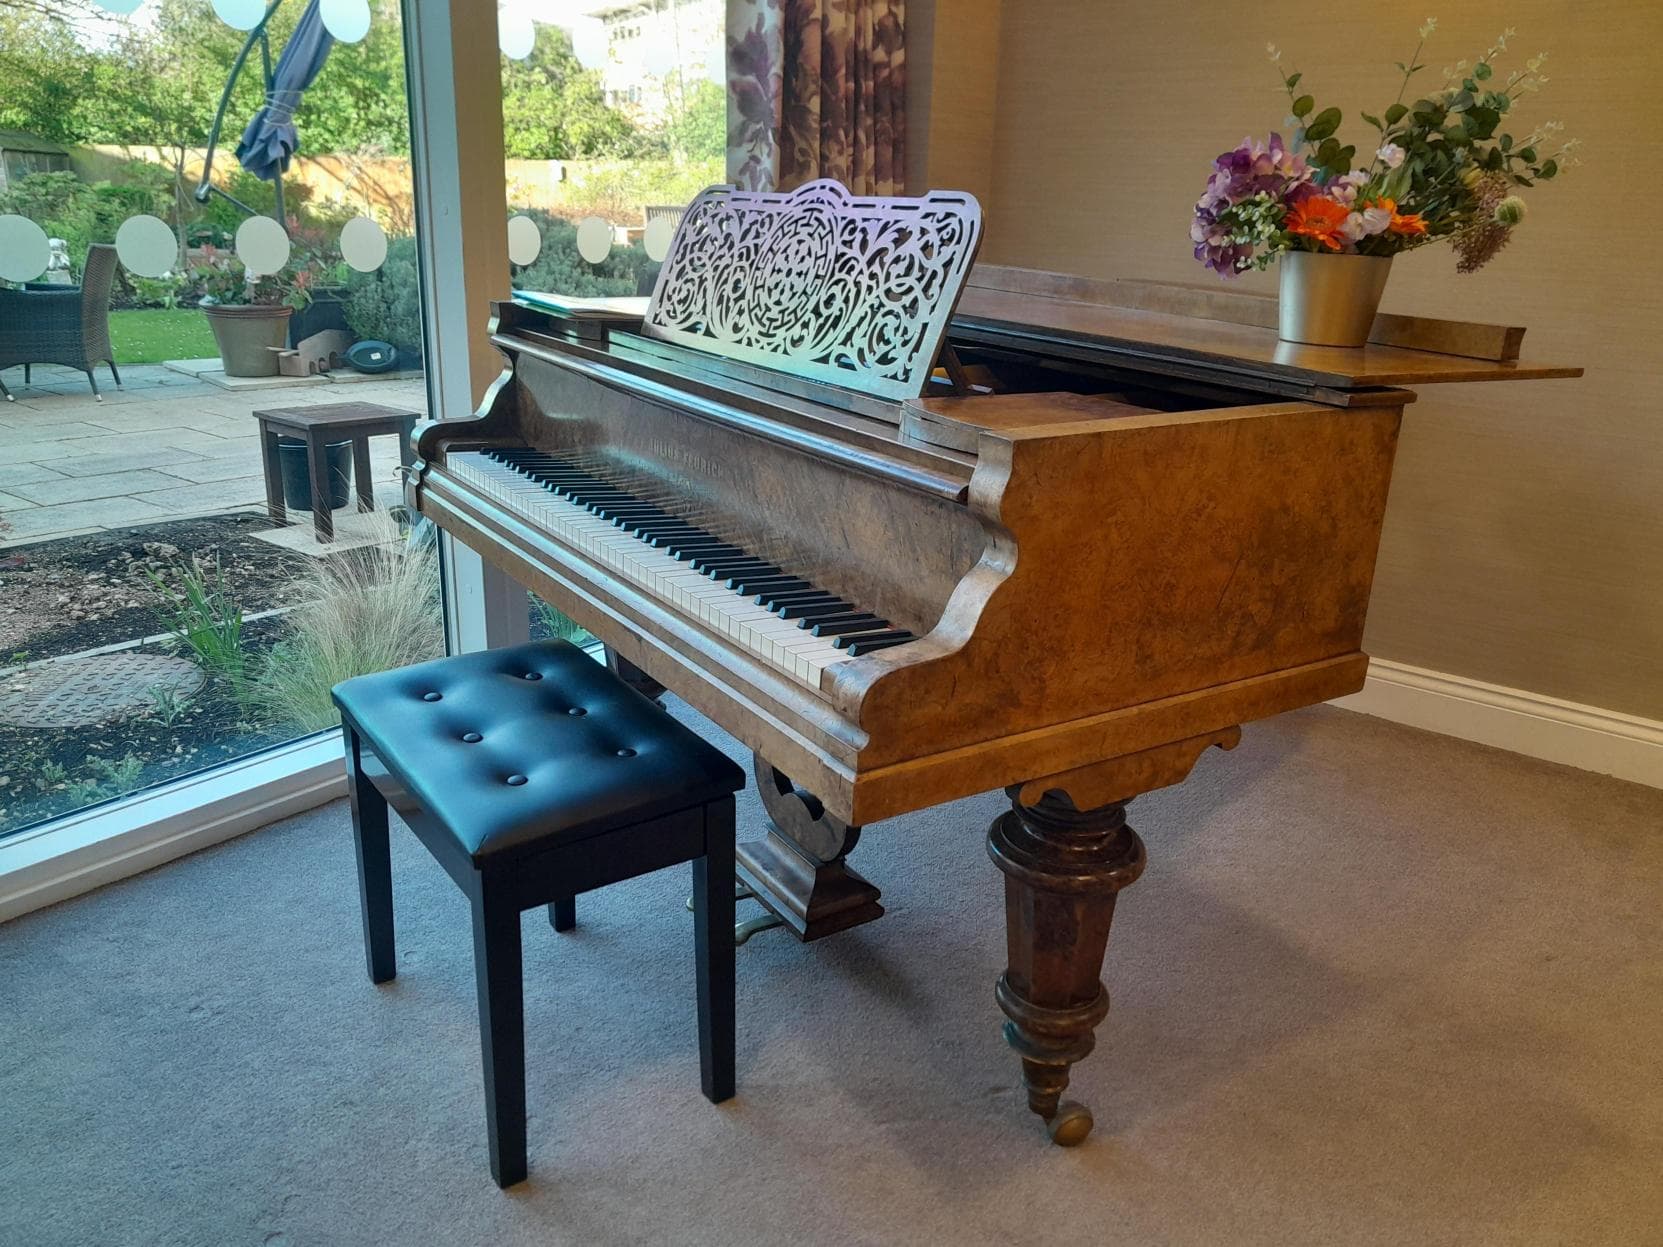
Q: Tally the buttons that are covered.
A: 6